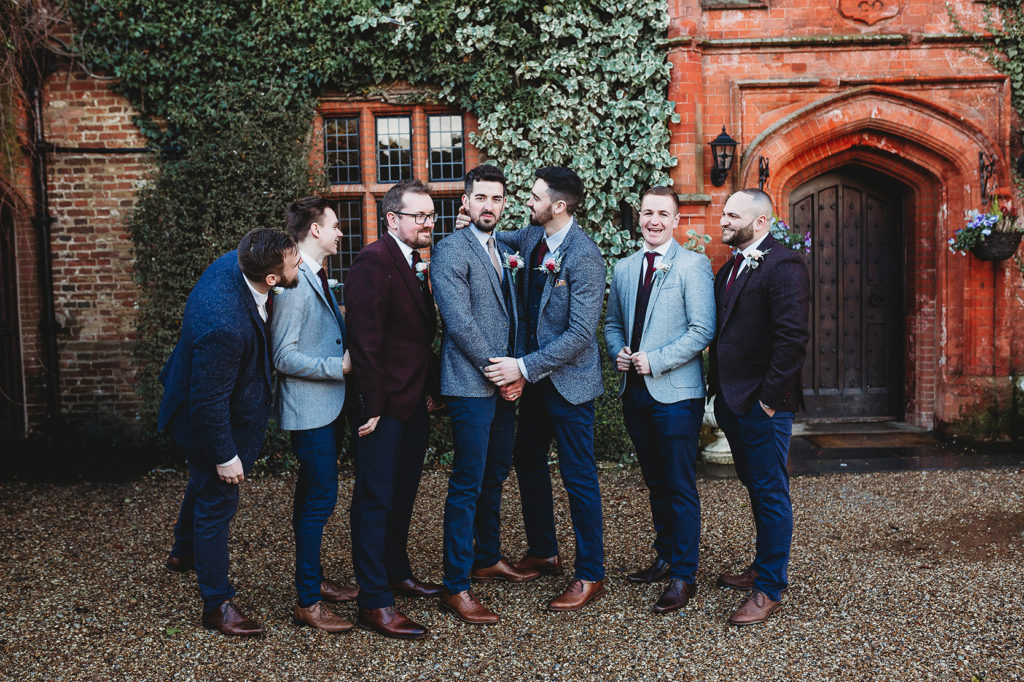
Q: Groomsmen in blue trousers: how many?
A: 7